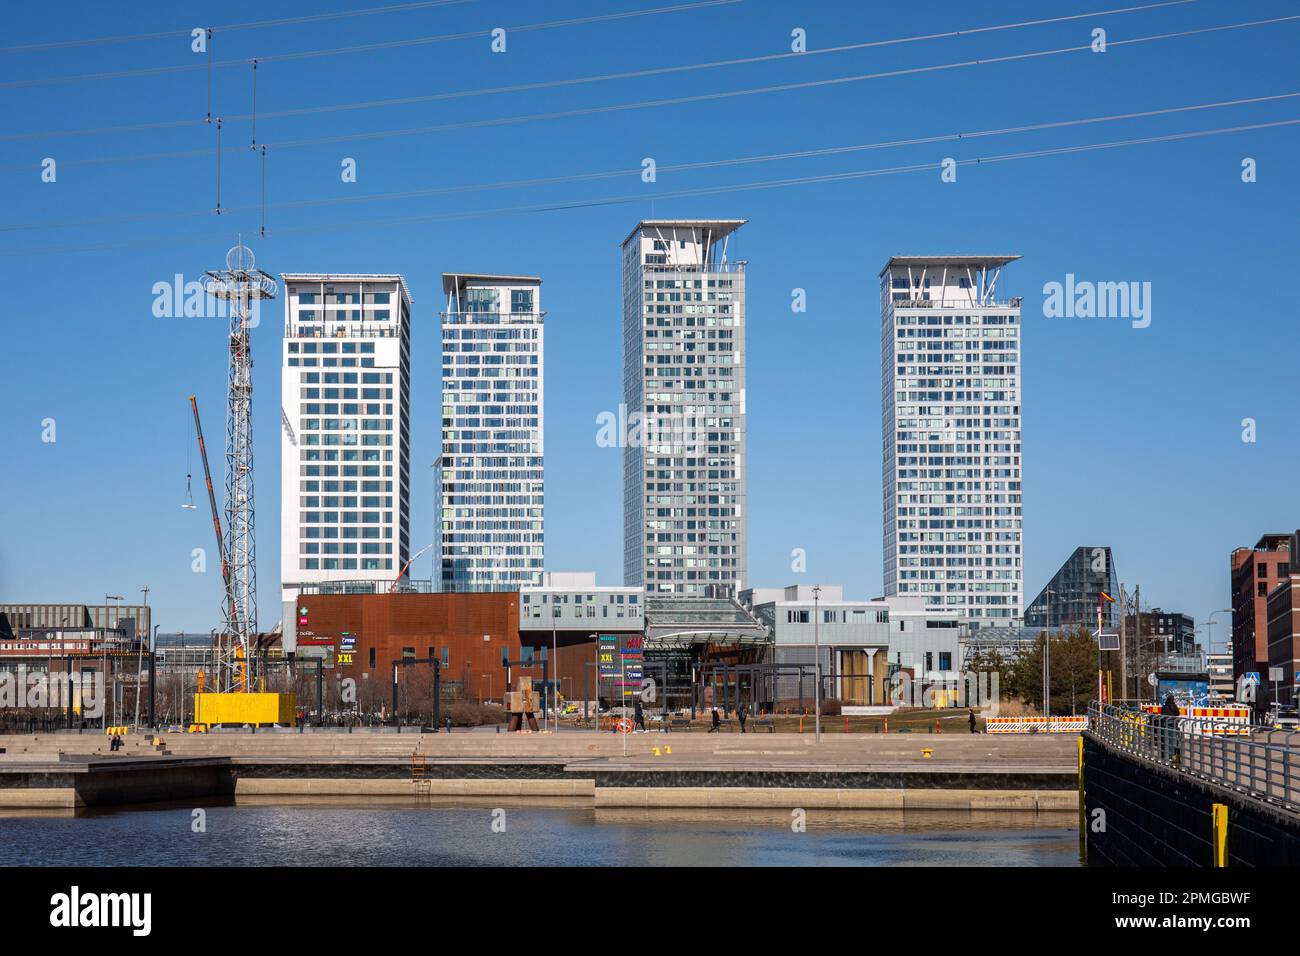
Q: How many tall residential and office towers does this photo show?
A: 4